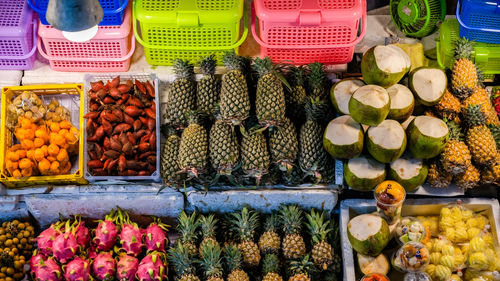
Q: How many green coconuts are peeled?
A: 11